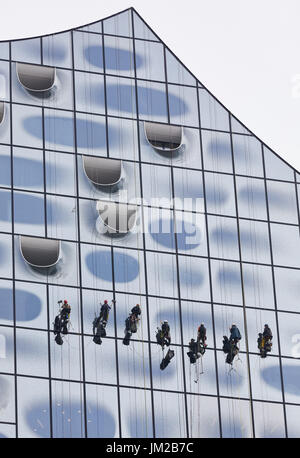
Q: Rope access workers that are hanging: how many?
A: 7